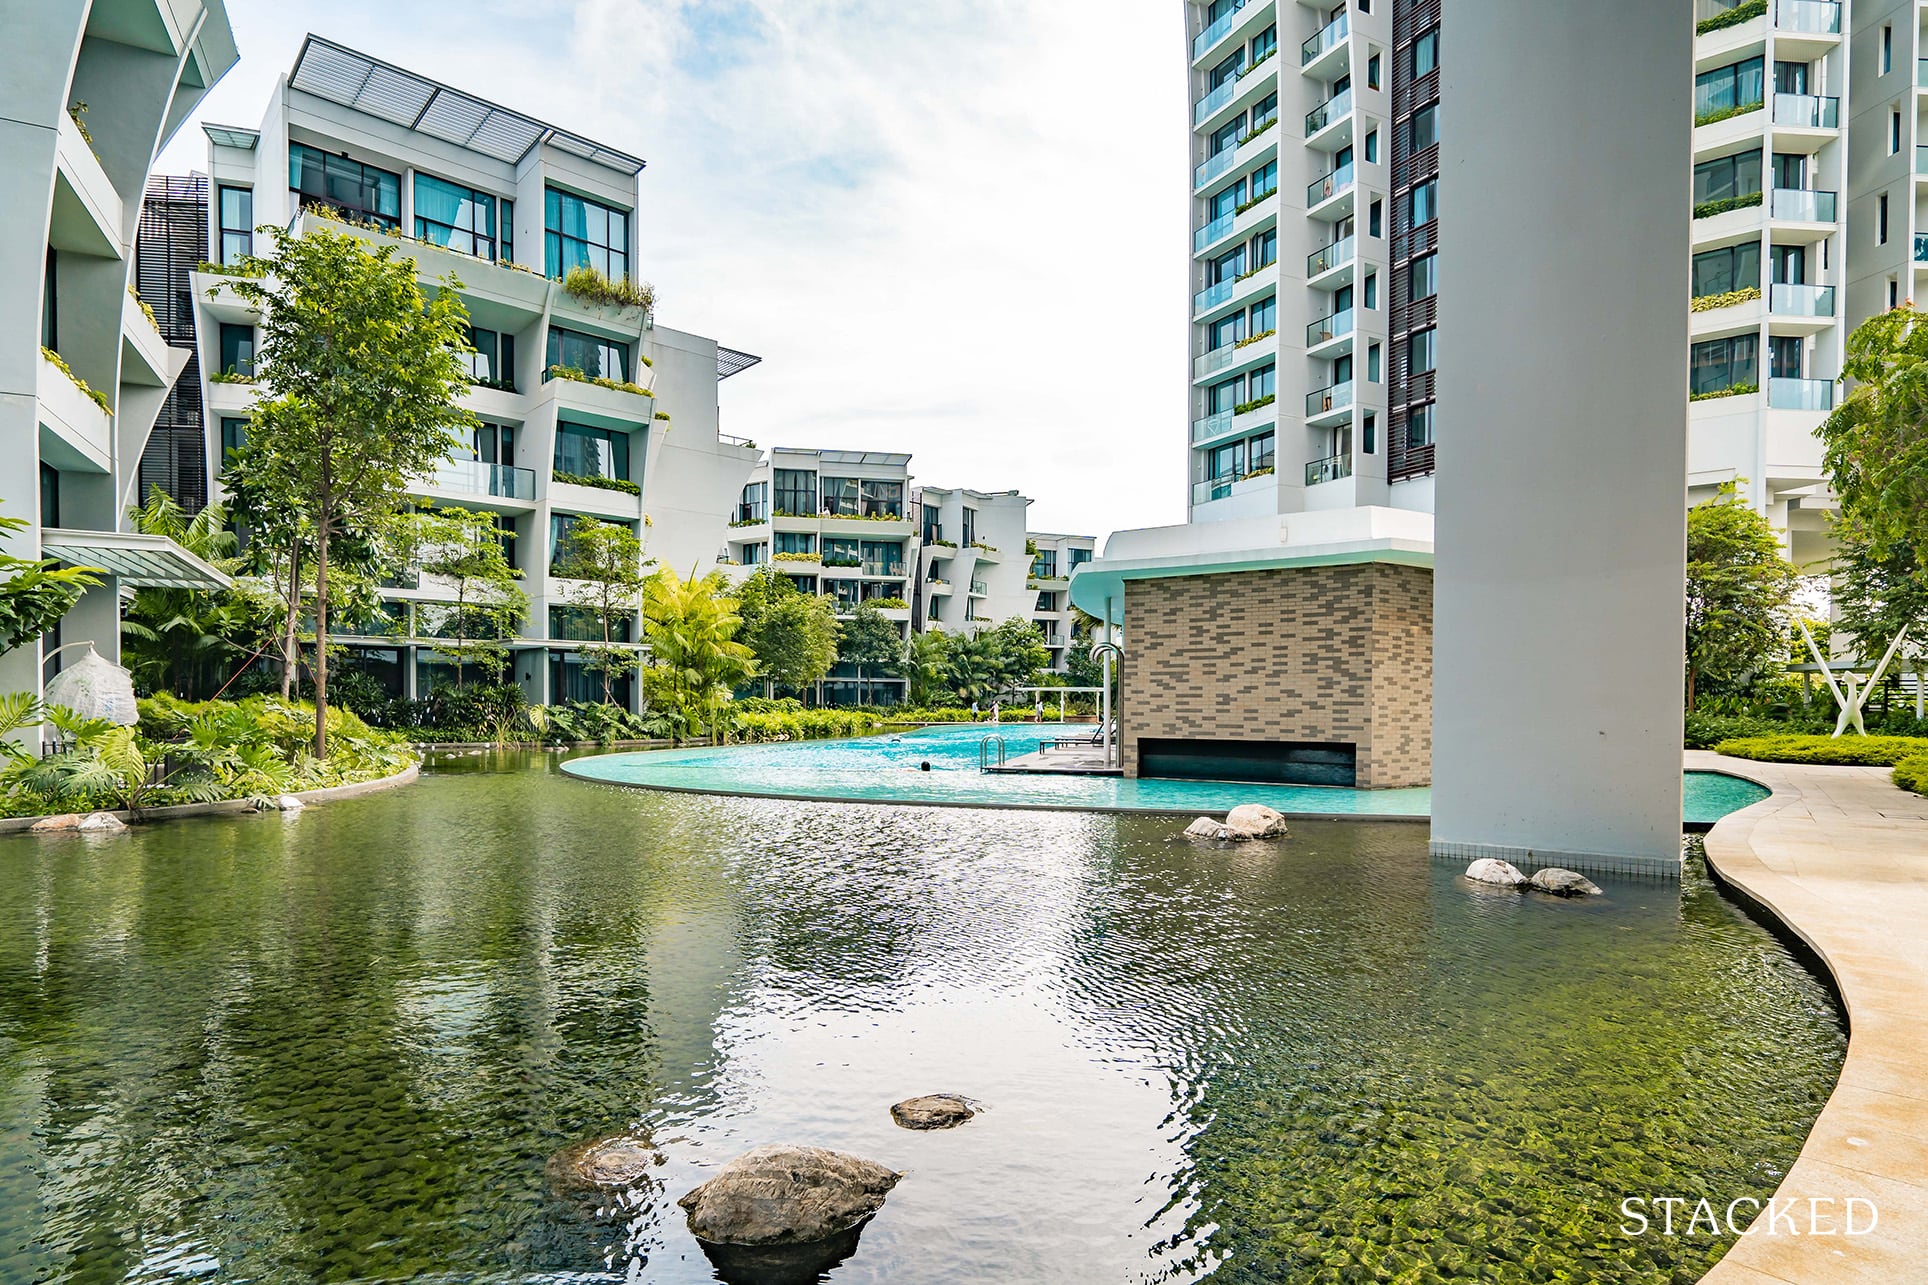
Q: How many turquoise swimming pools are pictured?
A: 1